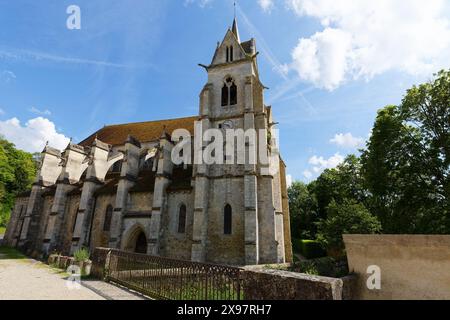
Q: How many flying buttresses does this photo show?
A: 5